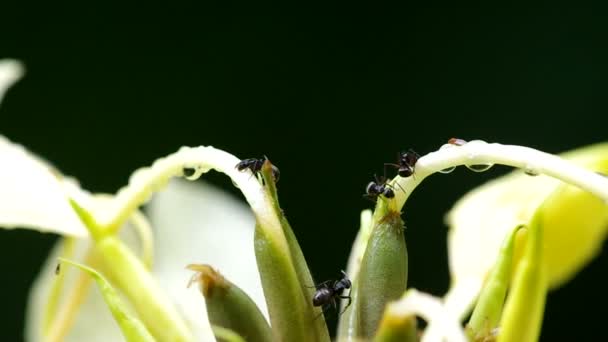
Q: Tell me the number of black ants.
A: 4